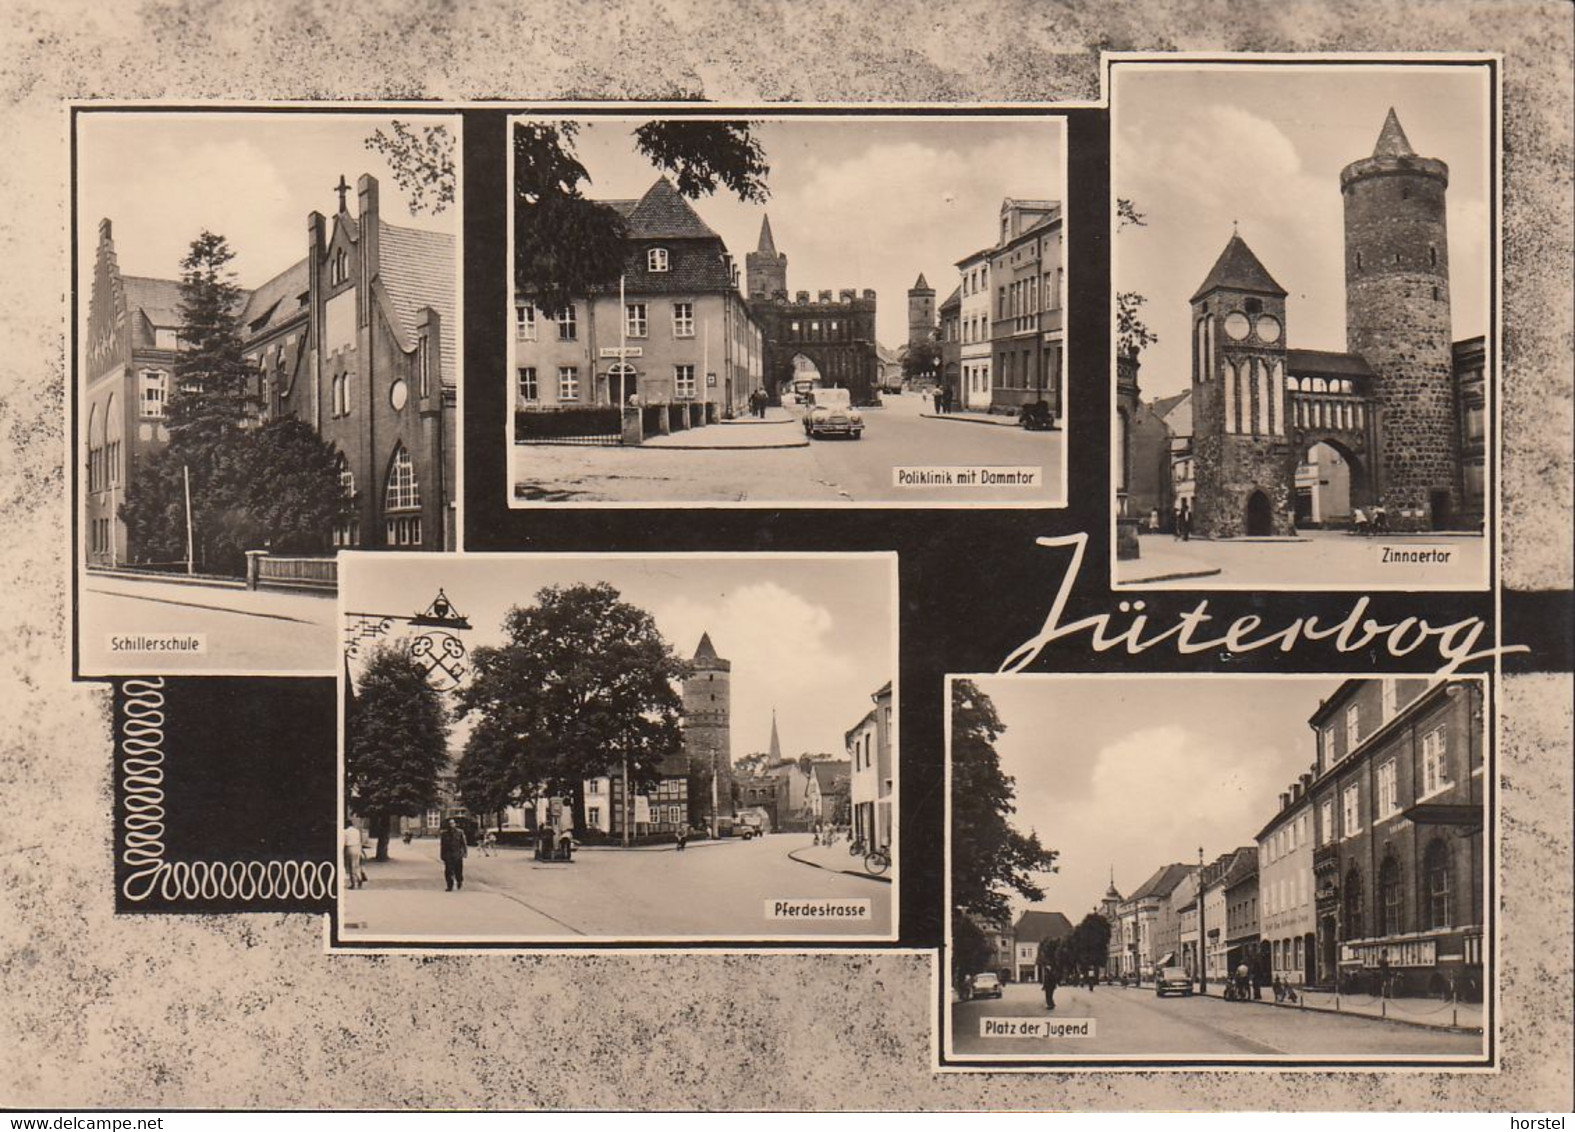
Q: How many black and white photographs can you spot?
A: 5